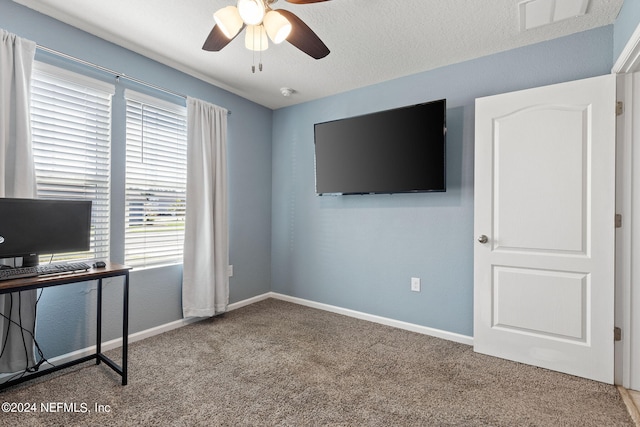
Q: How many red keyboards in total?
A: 0